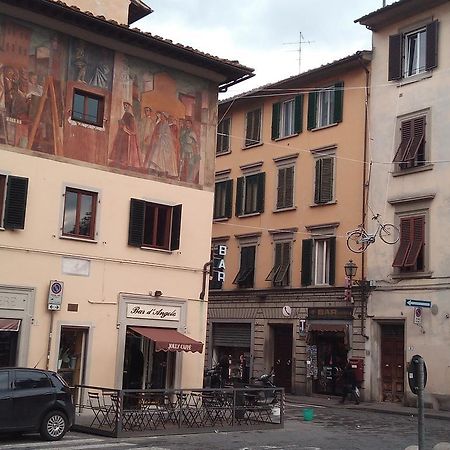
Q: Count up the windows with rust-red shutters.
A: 2